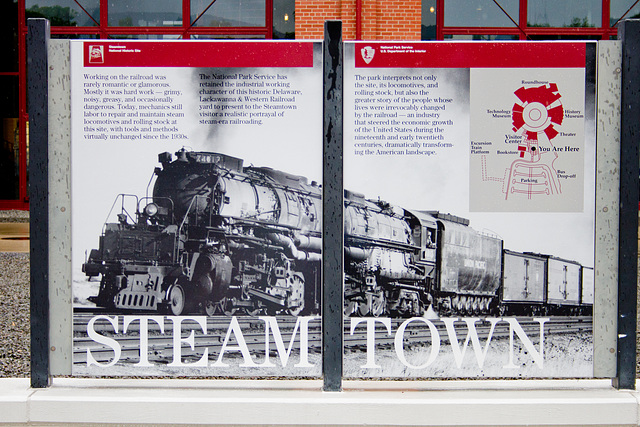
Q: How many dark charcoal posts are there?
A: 3